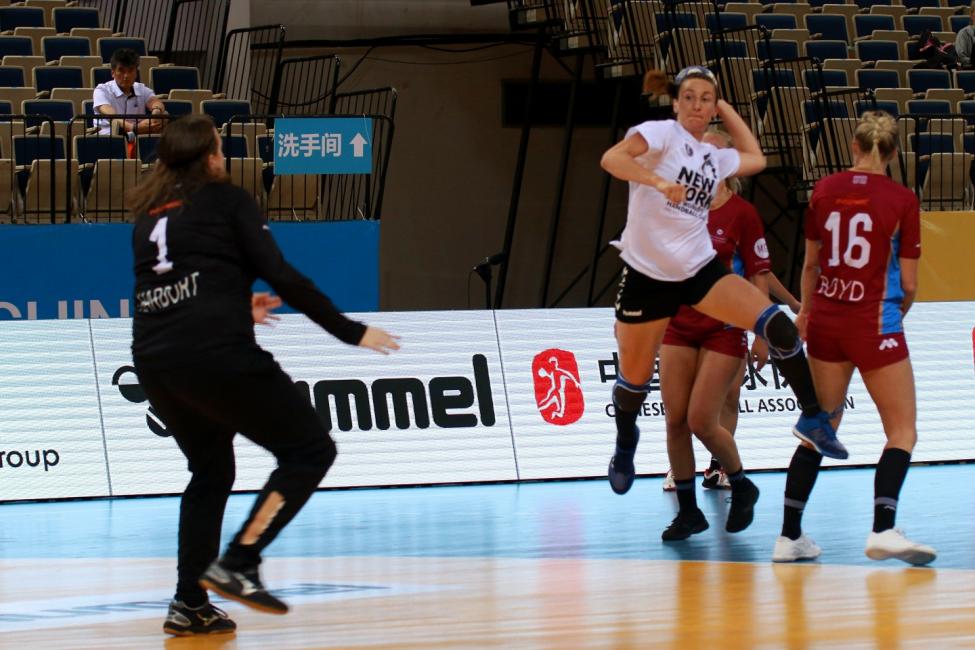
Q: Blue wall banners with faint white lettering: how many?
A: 1